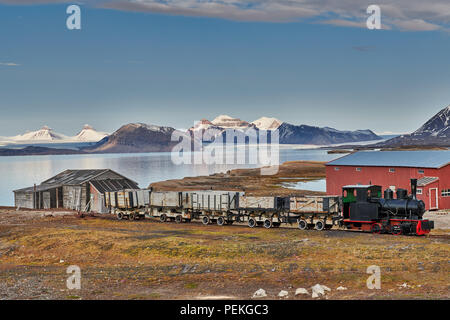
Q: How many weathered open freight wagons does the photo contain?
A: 5